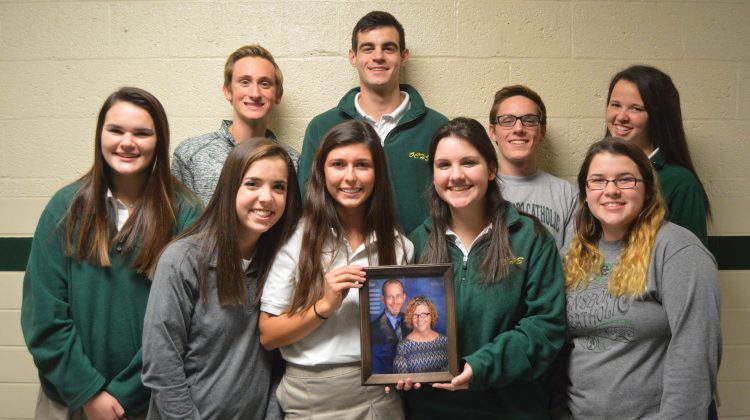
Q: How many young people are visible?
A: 9